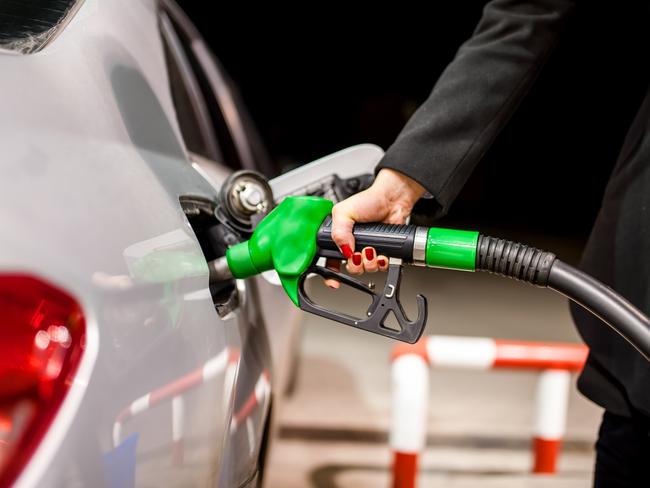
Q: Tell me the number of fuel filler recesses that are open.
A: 1